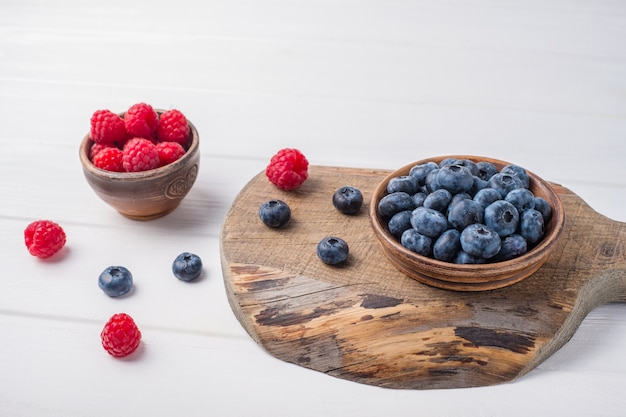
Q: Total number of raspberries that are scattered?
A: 3